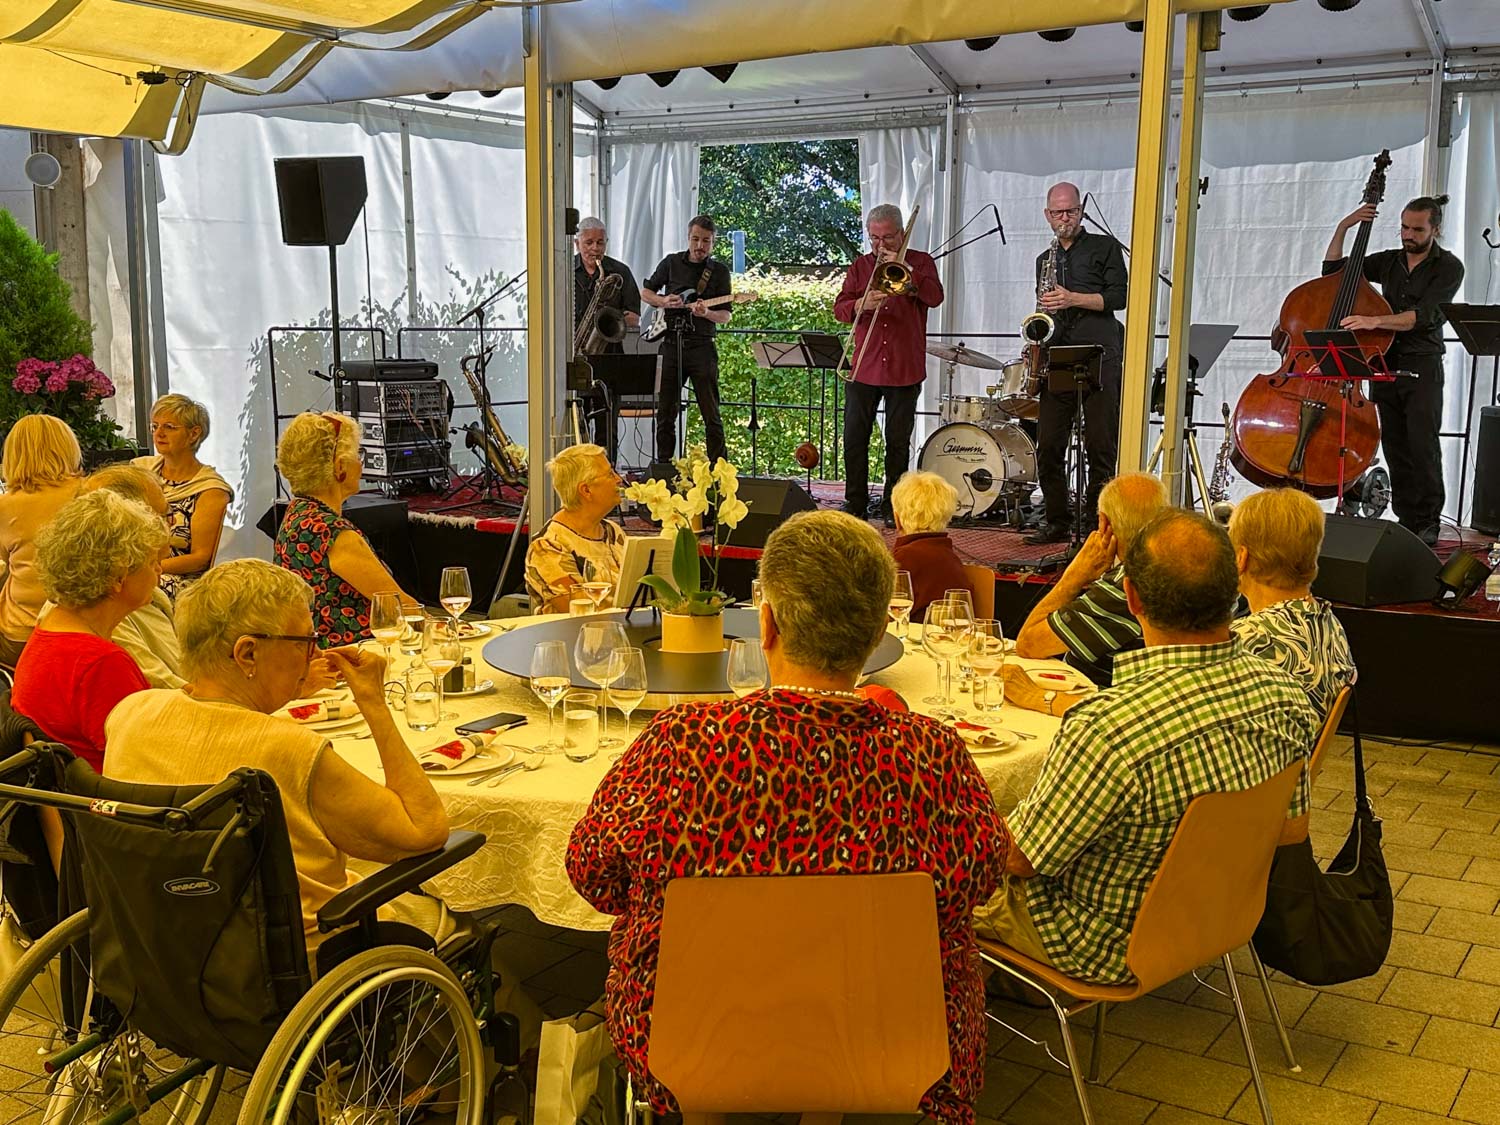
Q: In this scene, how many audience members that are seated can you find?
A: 12